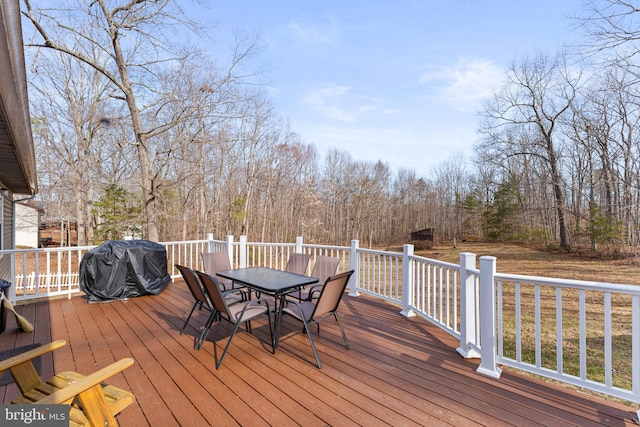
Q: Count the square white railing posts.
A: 8